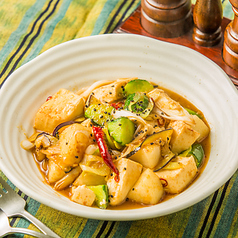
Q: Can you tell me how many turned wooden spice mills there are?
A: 3